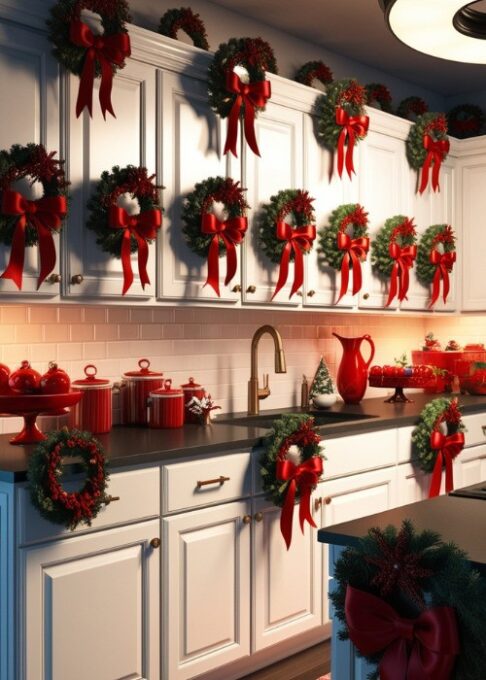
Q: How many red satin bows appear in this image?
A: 14